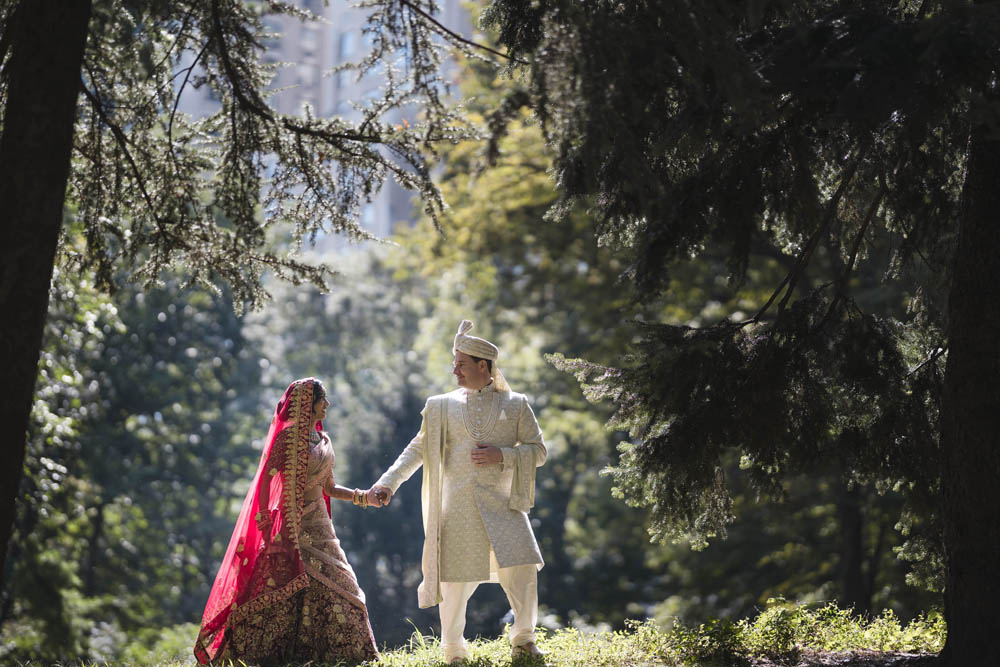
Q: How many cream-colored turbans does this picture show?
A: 1